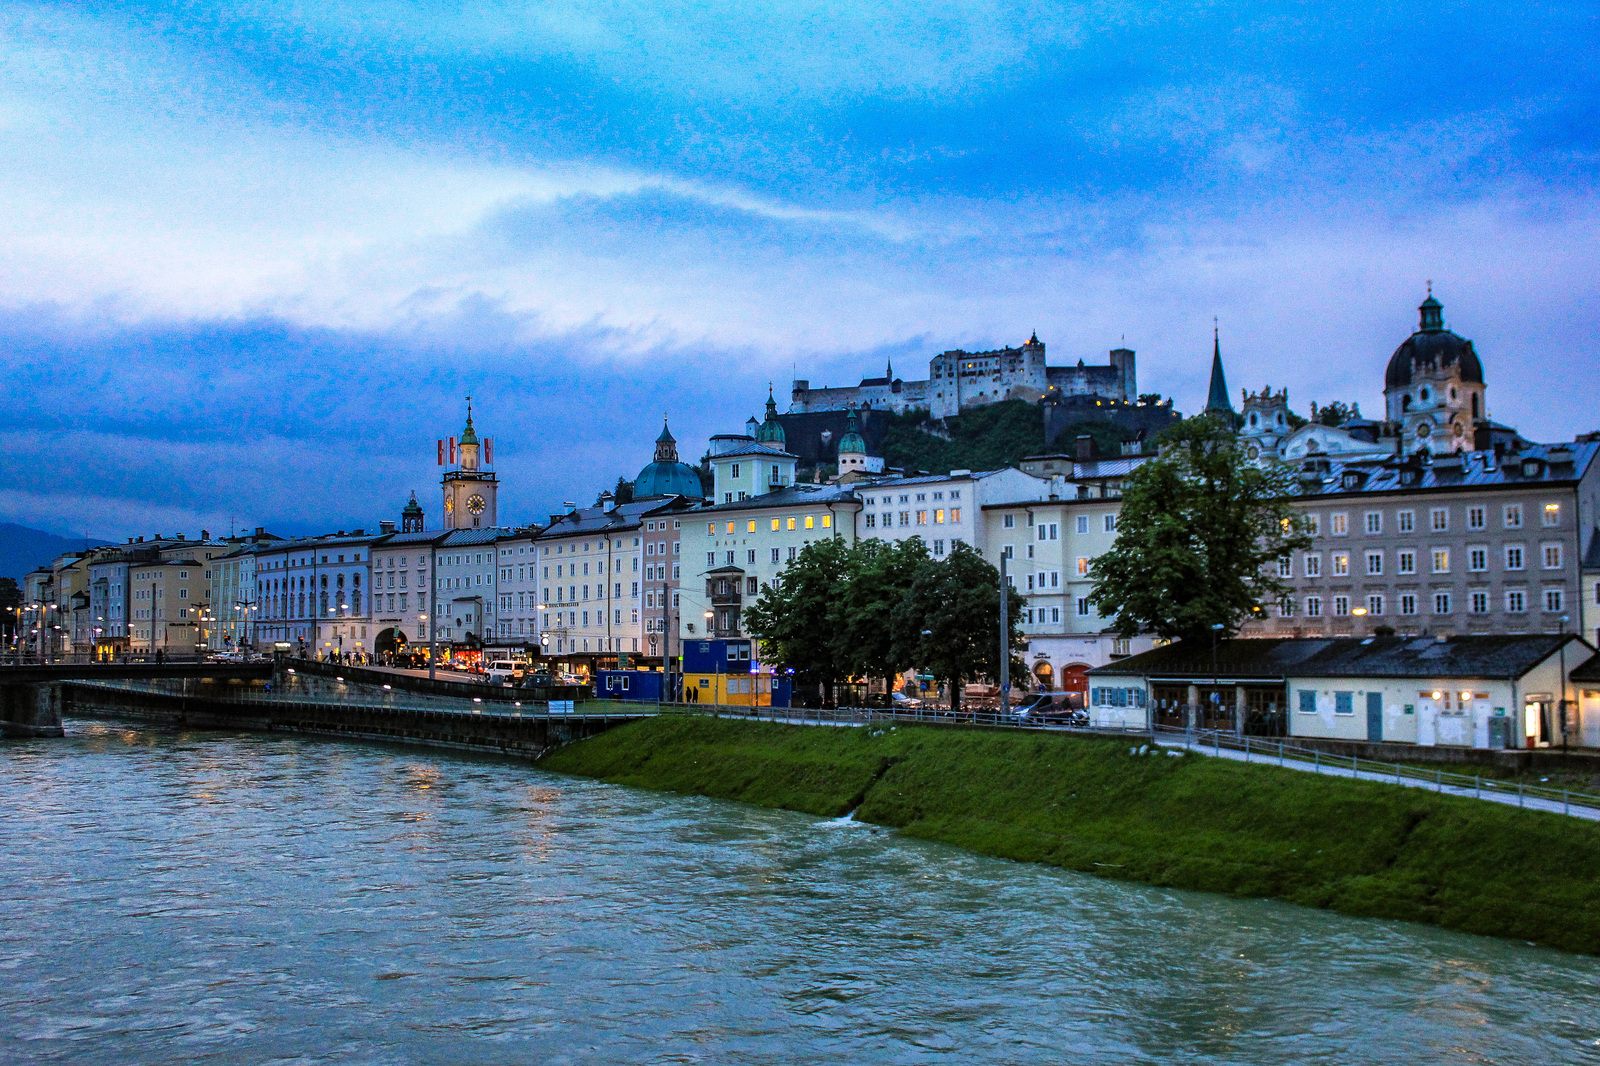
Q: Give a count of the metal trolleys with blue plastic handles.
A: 0